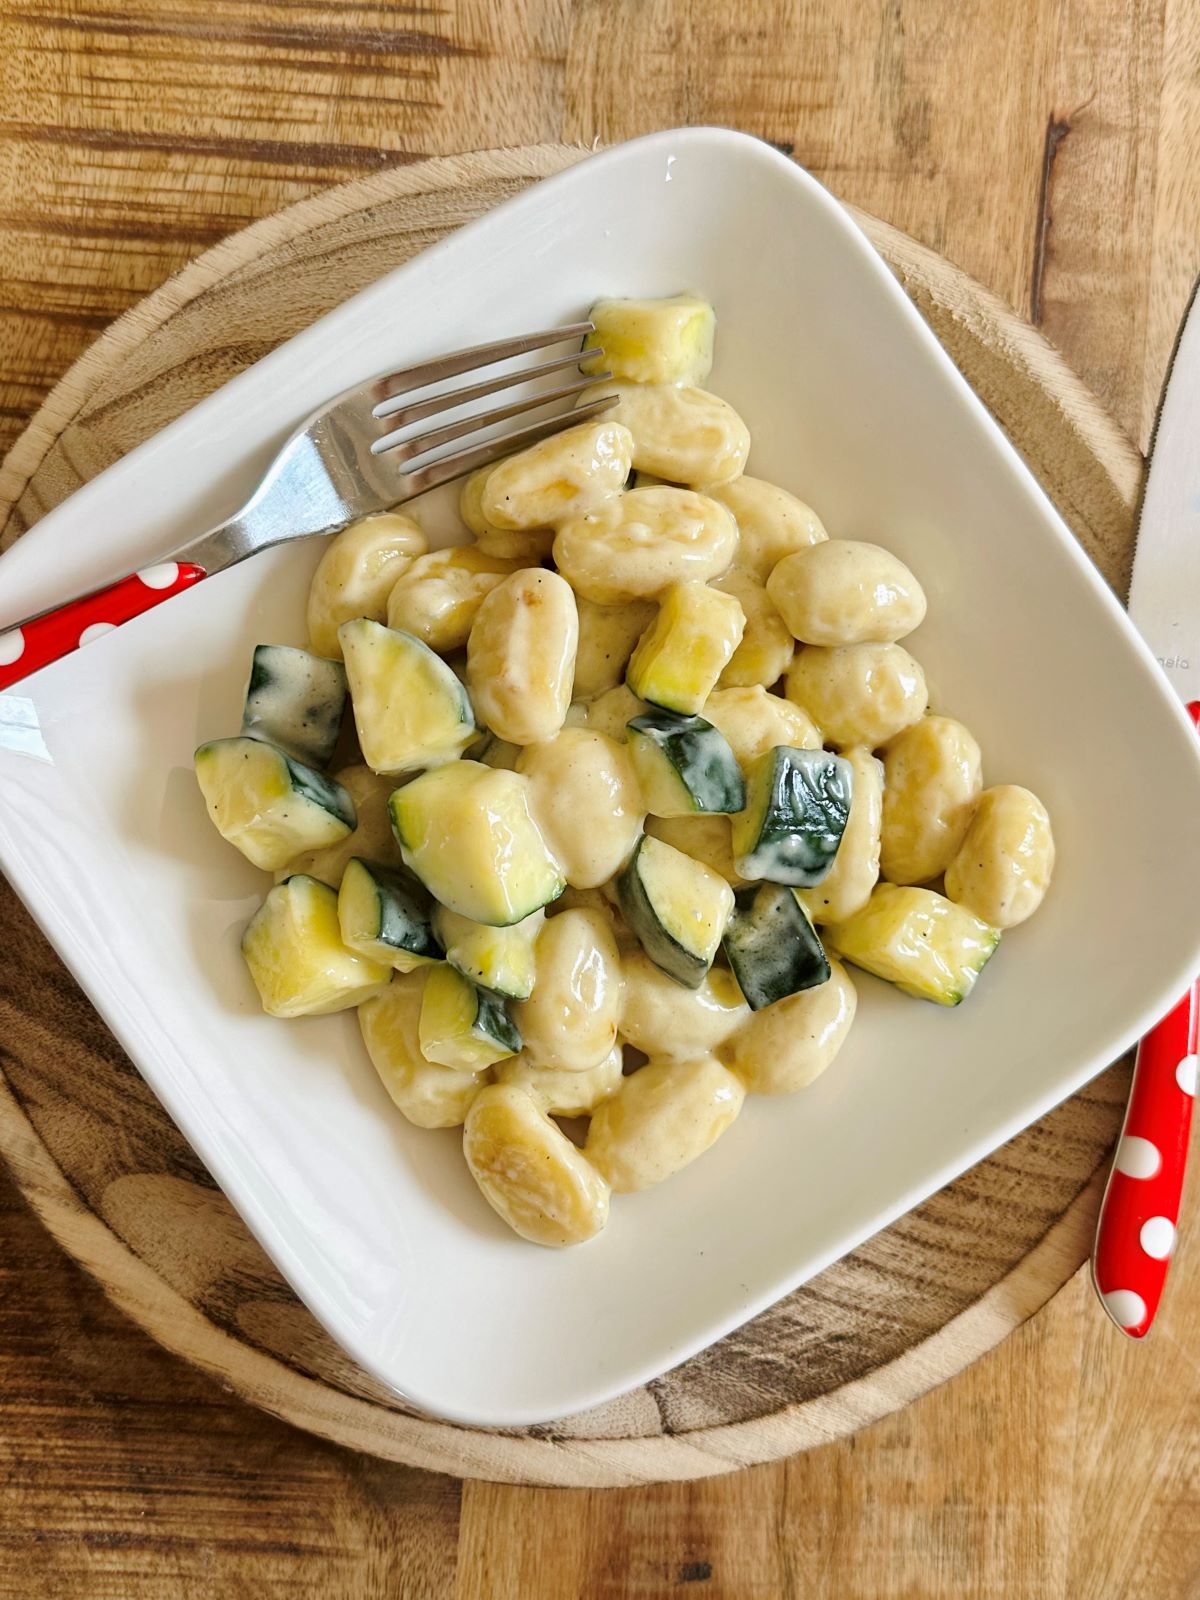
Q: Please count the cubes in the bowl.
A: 15